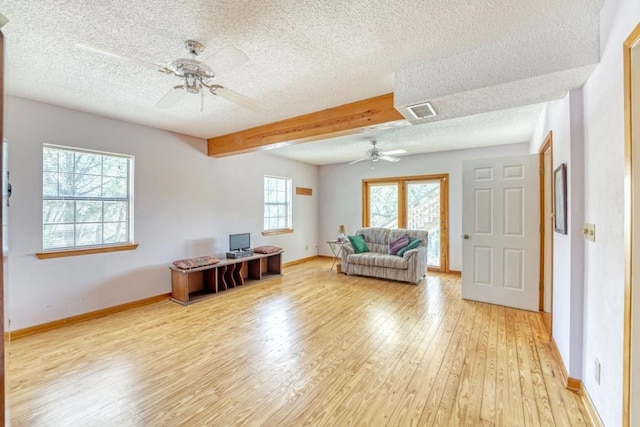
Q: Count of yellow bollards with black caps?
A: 0